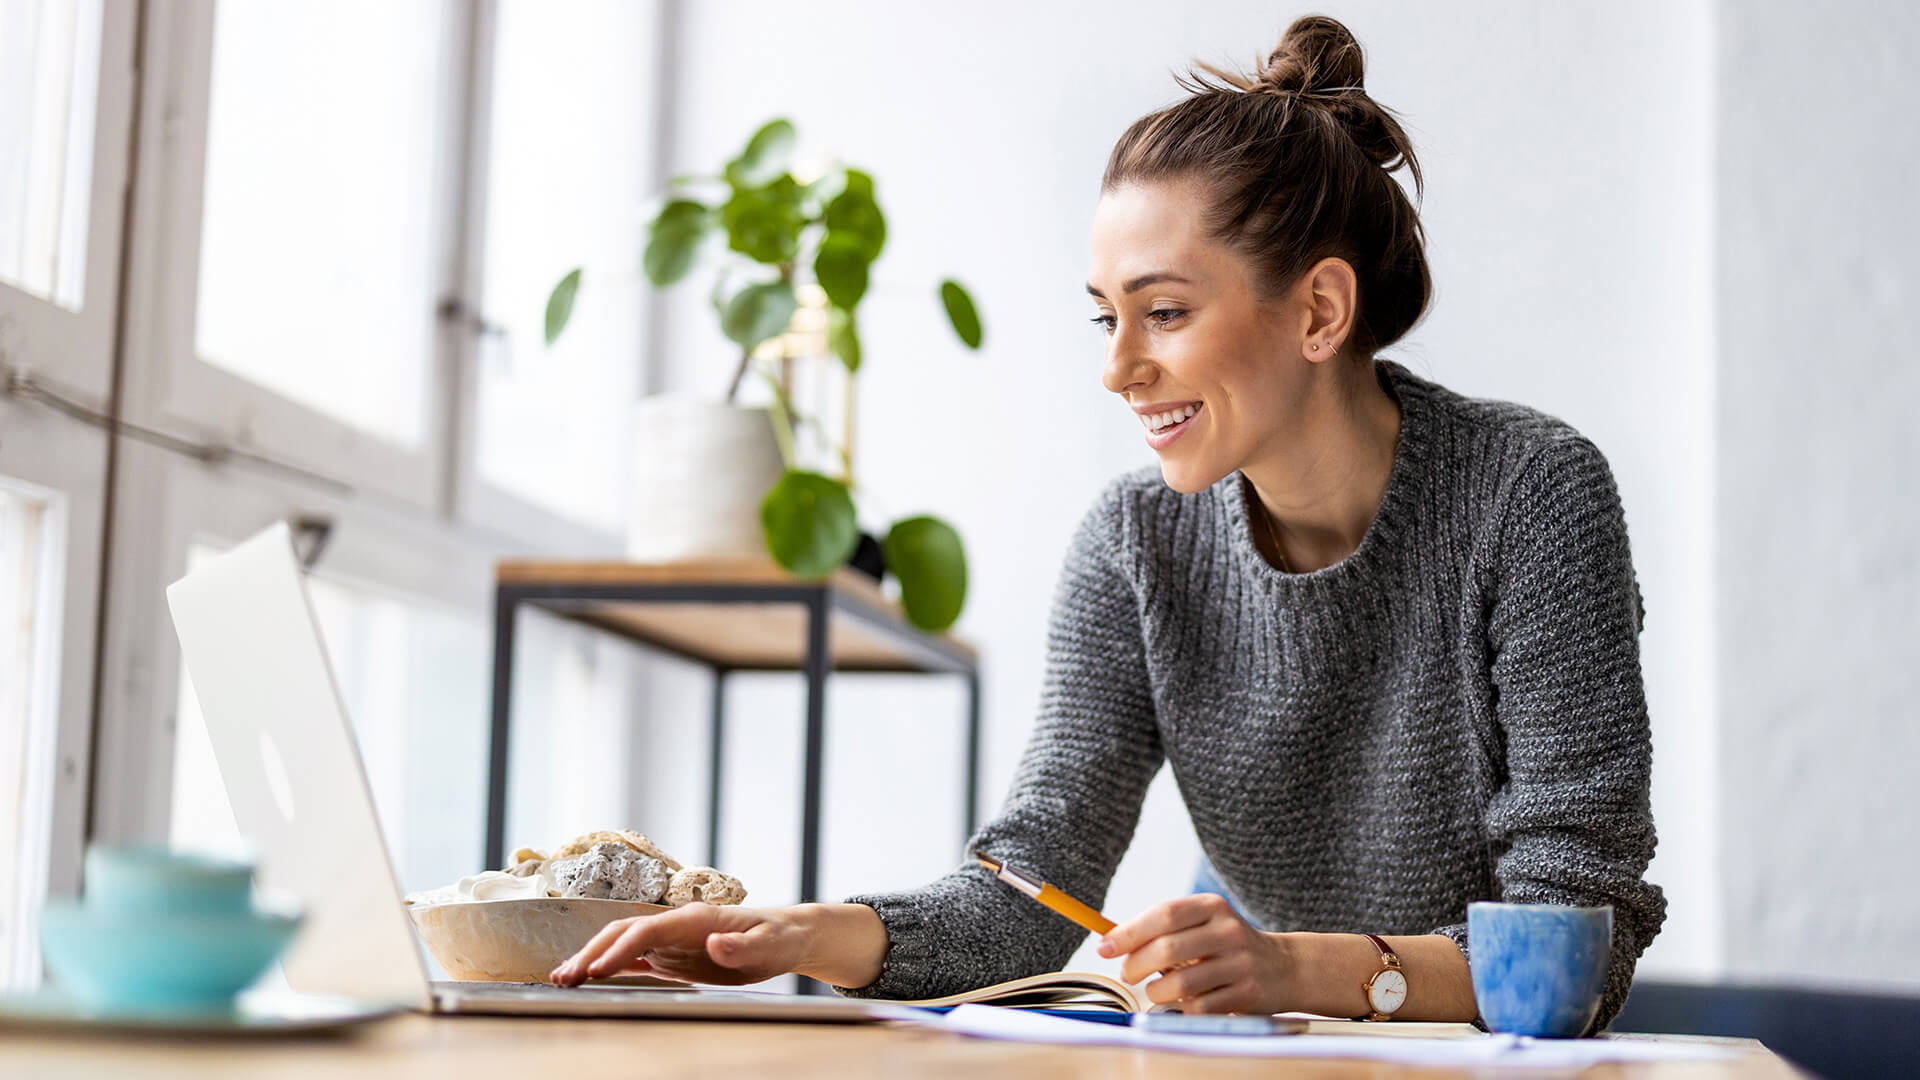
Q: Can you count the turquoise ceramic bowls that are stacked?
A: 2